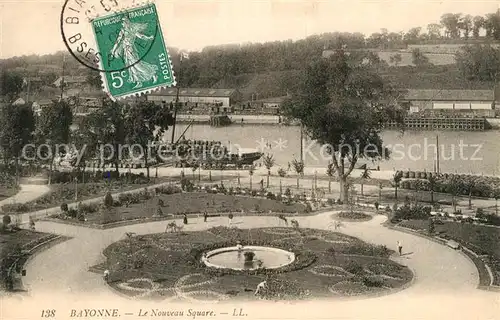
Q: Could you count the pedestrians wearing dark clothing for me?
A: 2